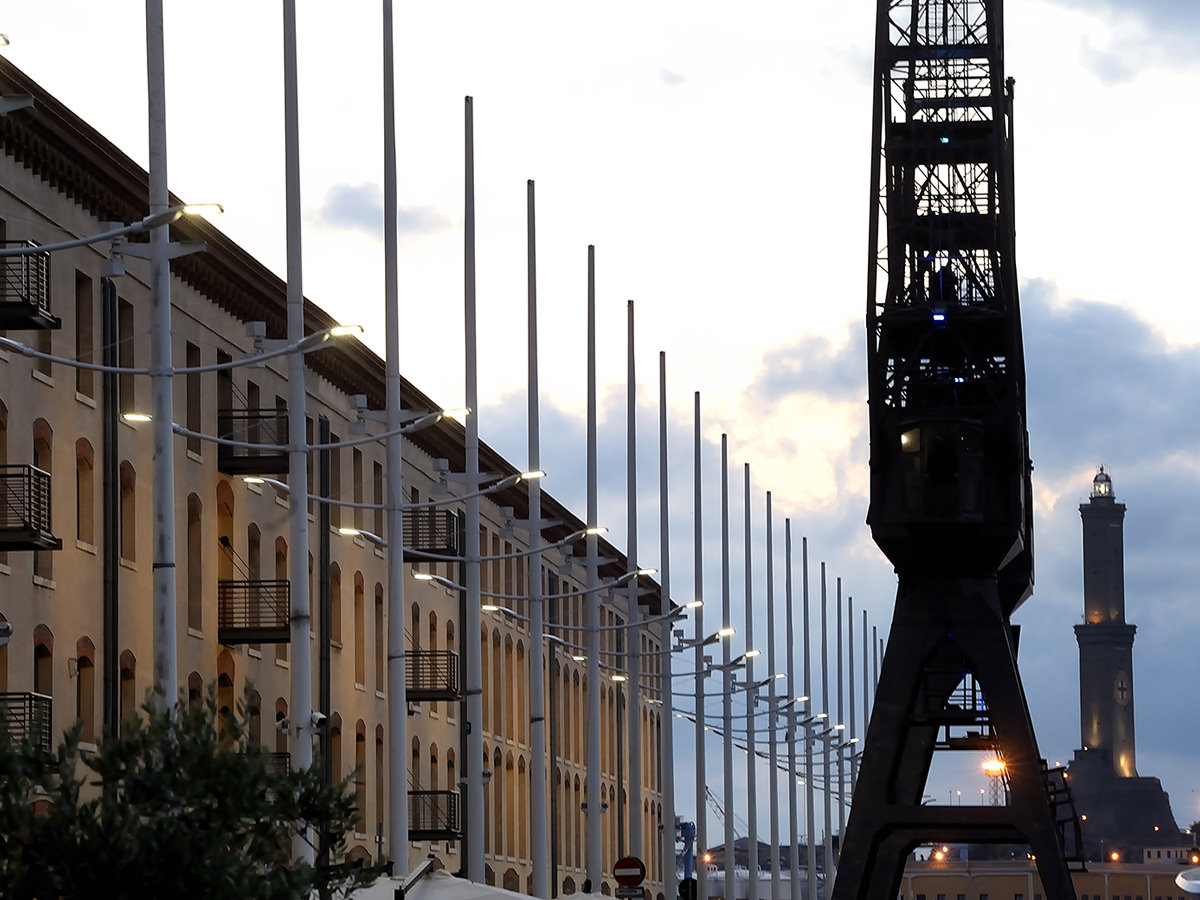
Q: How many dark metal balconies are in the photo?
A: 9